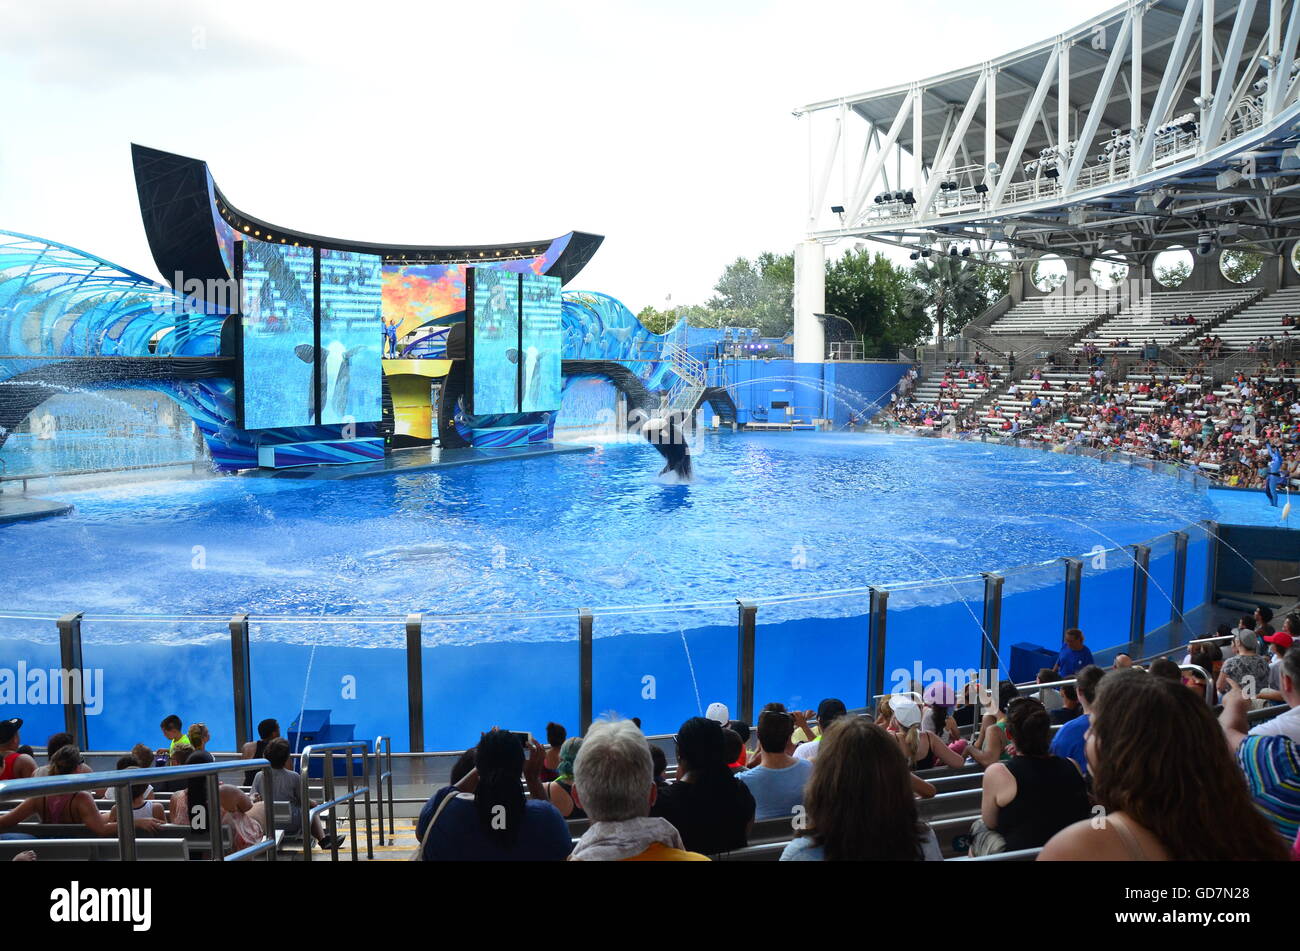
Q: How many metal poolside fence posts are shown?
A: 11